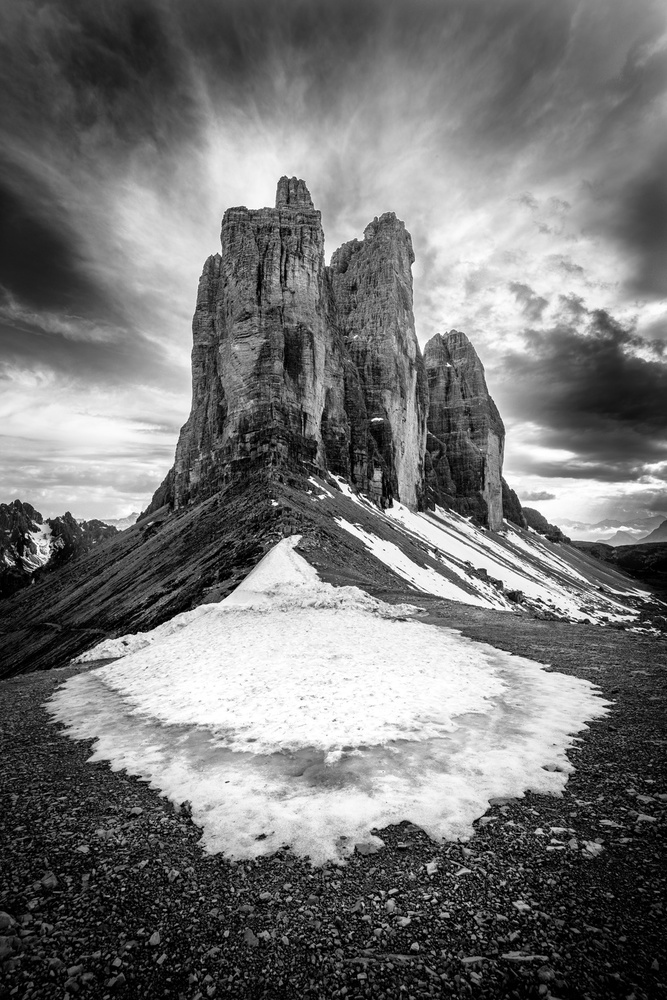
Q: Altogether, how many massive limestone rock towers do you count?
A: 3